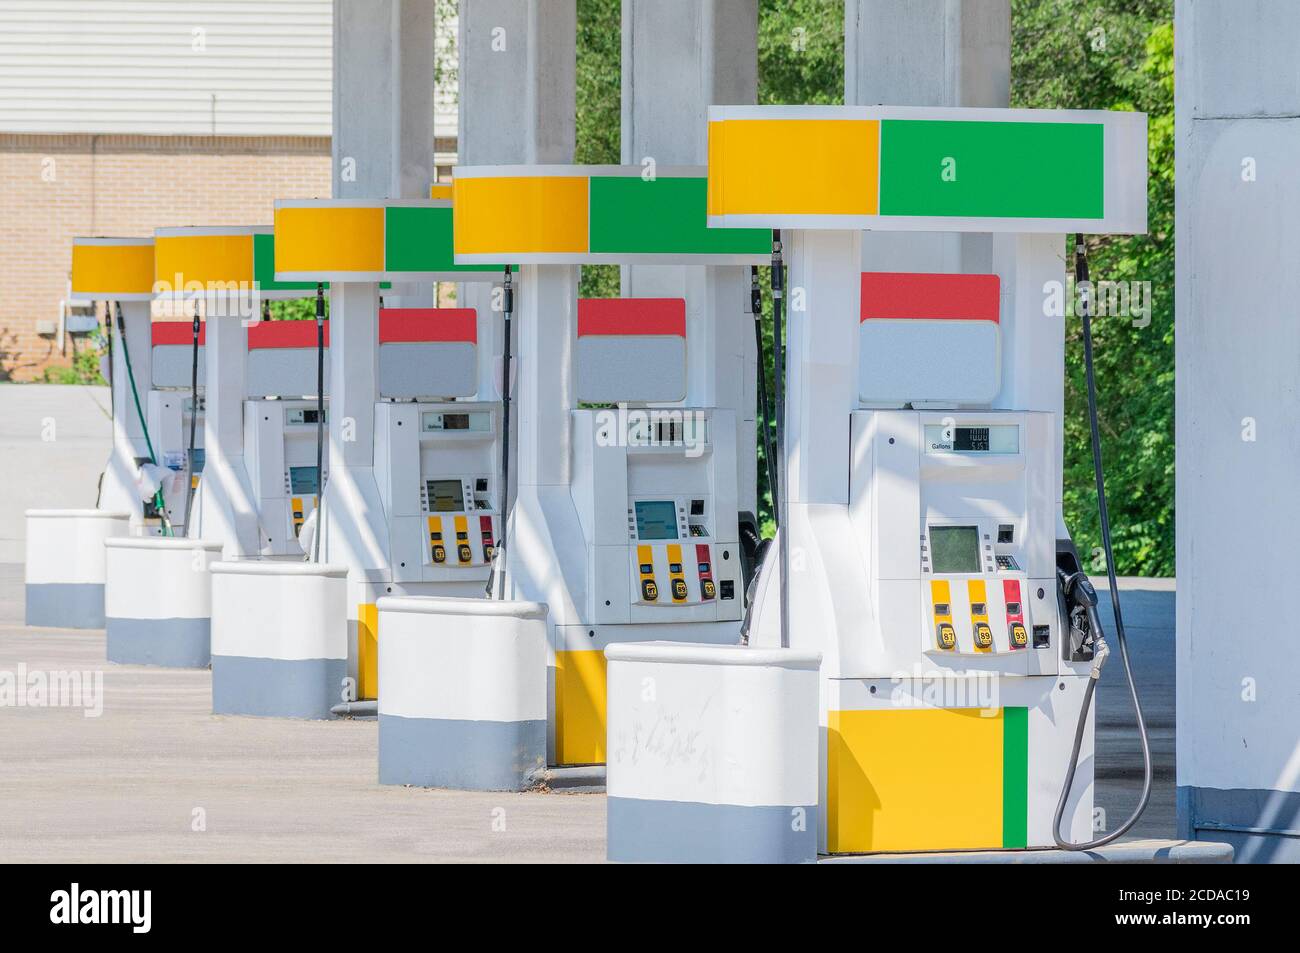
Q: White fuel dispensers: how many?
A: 5